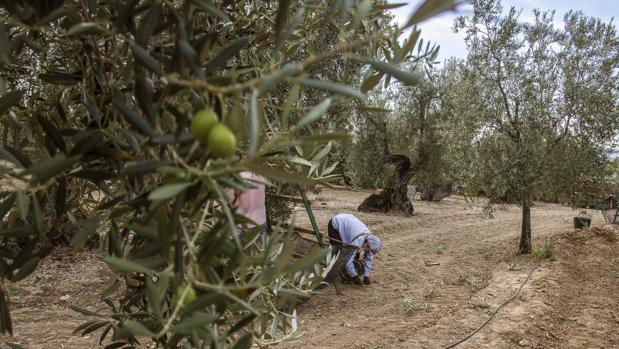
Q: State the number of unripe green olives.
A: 3